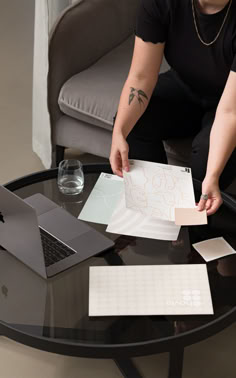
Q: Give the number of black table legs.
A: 2